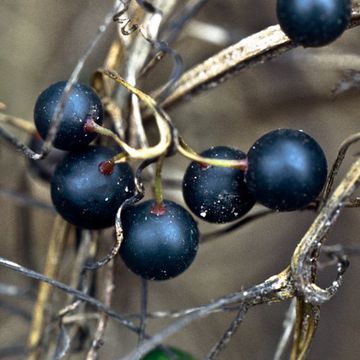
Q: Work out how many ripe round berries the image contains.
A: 6